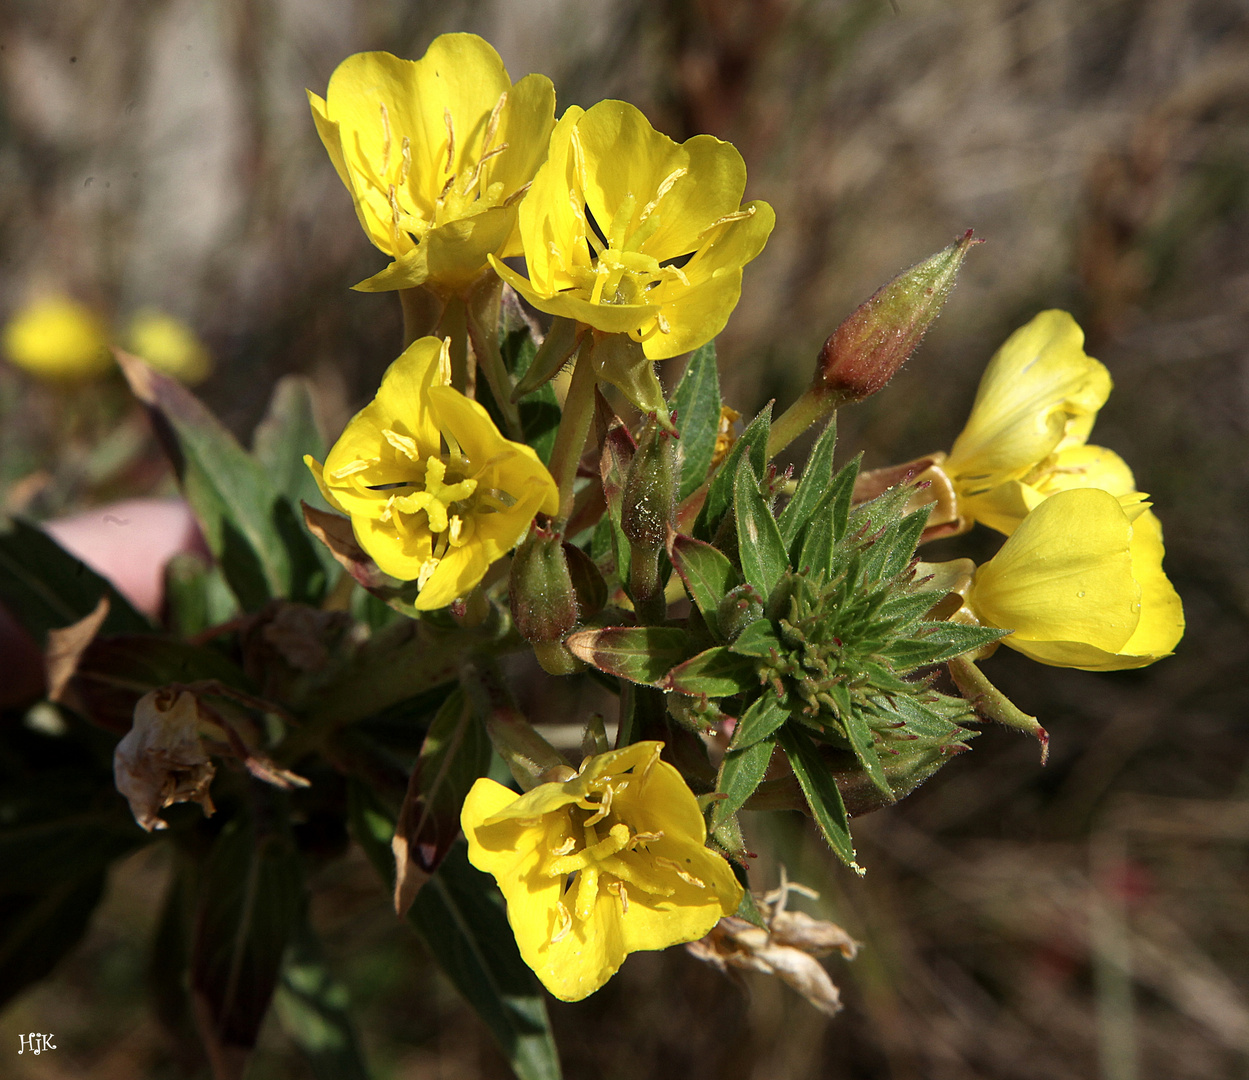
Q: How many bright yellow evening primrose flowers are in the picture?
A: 6